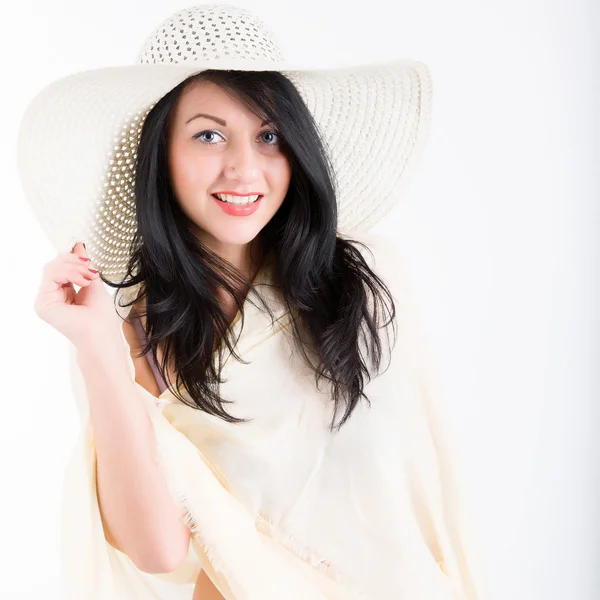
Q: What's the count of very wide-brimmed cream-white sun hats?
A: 1